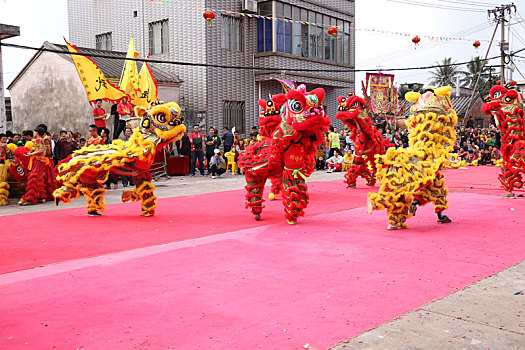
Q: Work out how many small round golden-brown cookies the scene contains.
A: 0